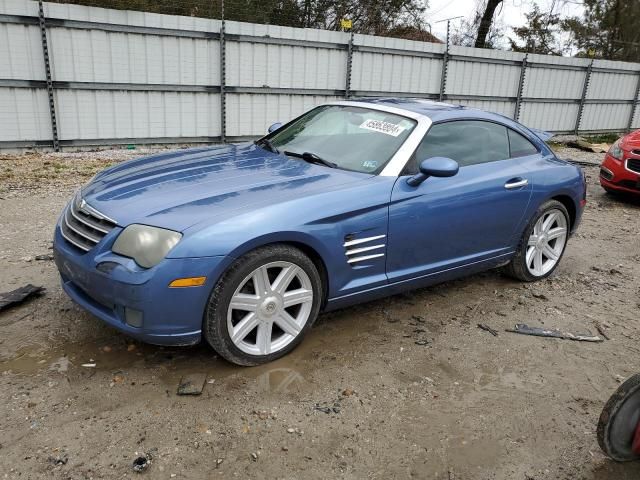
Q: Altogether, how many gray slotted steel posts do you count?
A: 7